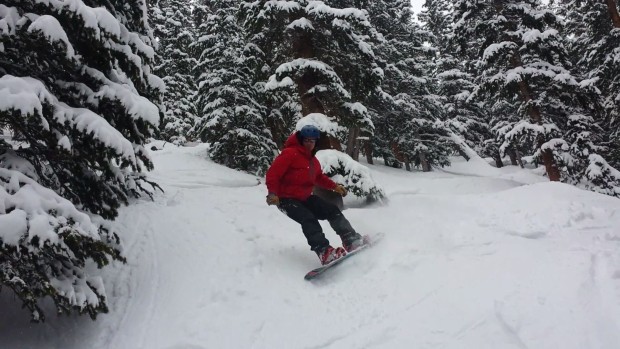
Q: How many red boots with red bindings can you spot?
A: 2